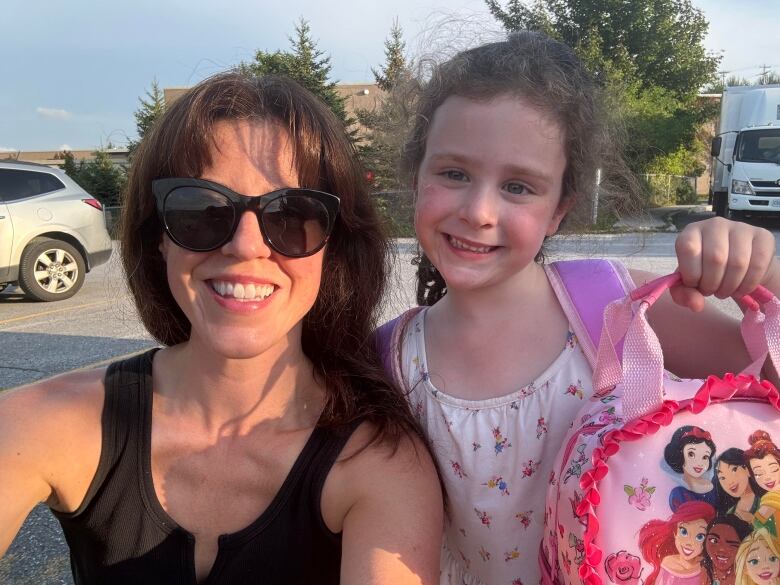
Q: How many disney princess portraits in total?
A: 6